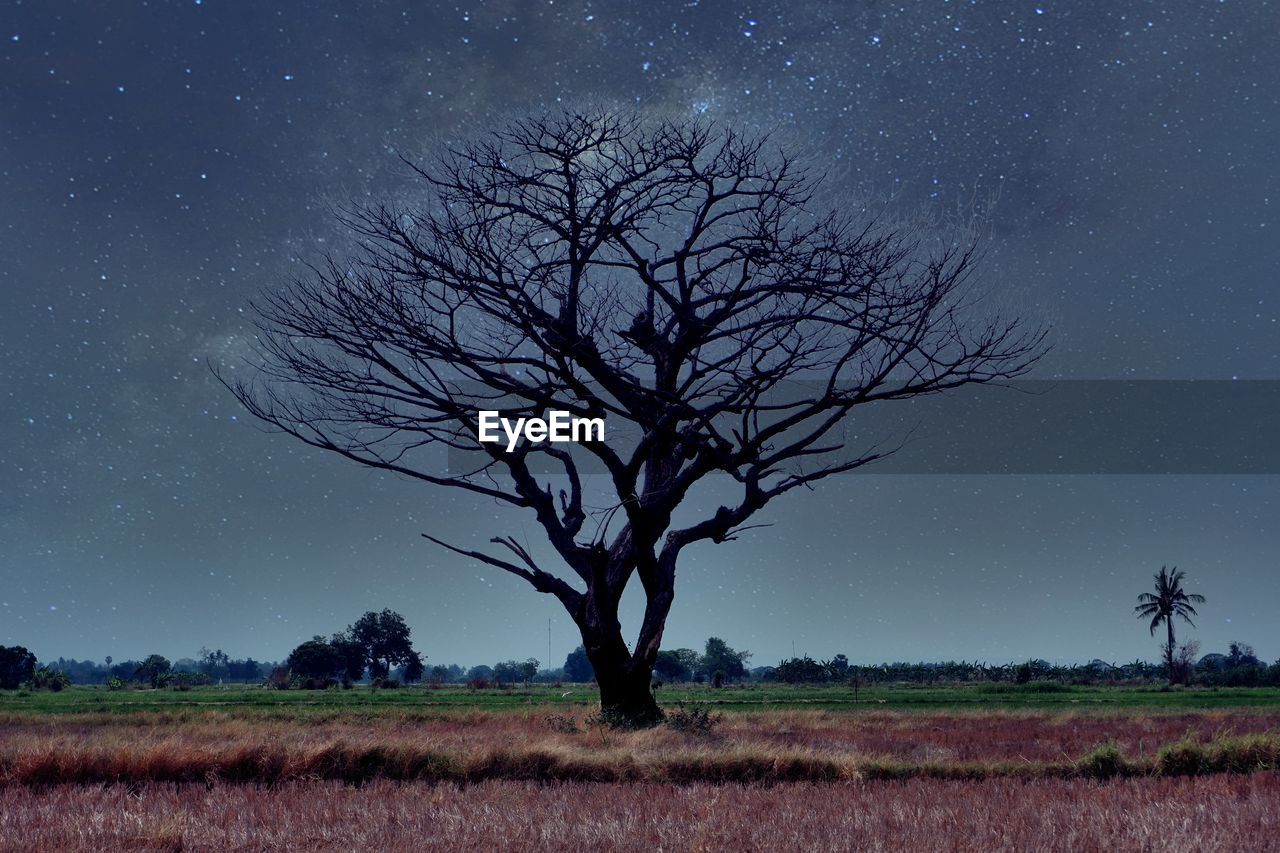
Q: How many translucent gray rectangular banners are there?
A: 1